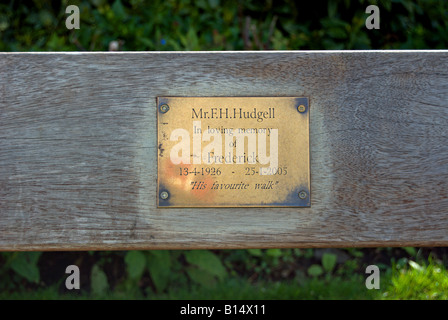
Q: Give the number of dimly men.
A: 0